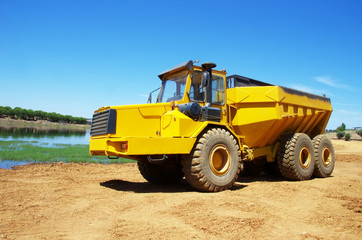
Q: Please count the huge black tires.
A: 4